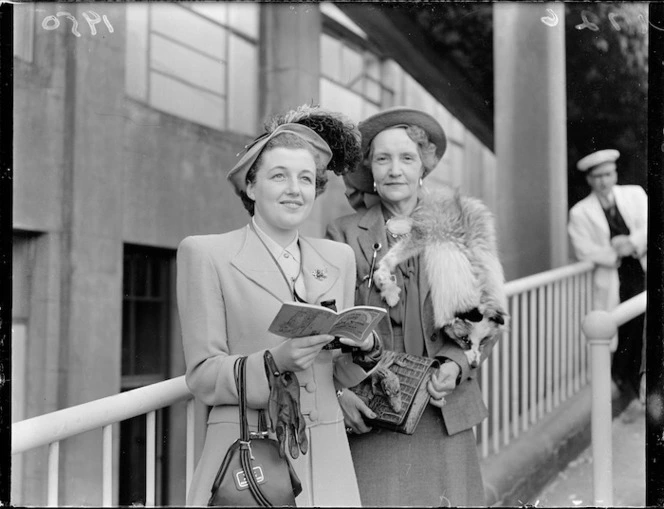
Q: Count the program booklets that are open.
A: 1